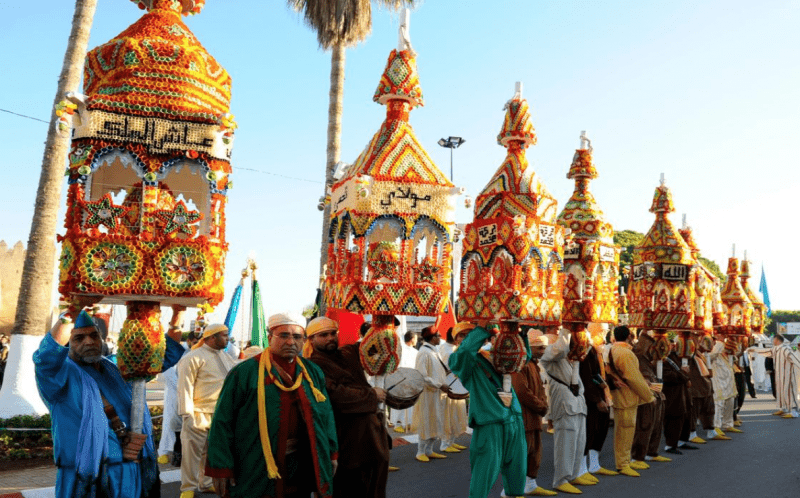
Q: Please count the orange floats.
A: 8